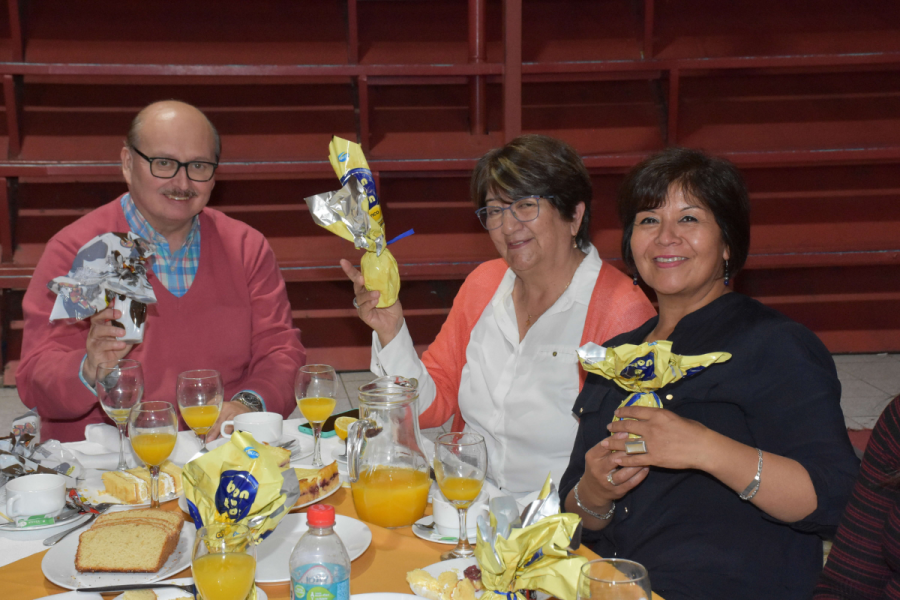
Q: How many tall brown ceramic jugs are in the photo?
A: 0